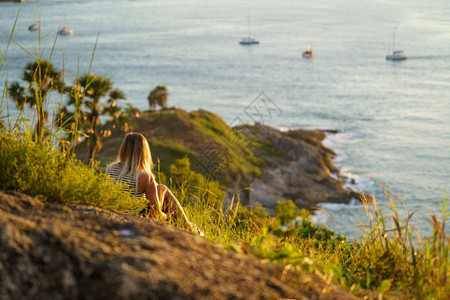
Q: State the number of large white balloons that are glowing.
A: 0